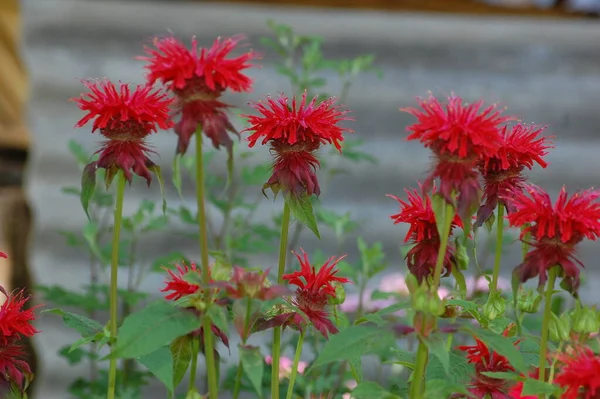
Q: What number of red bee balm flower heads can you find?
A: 12